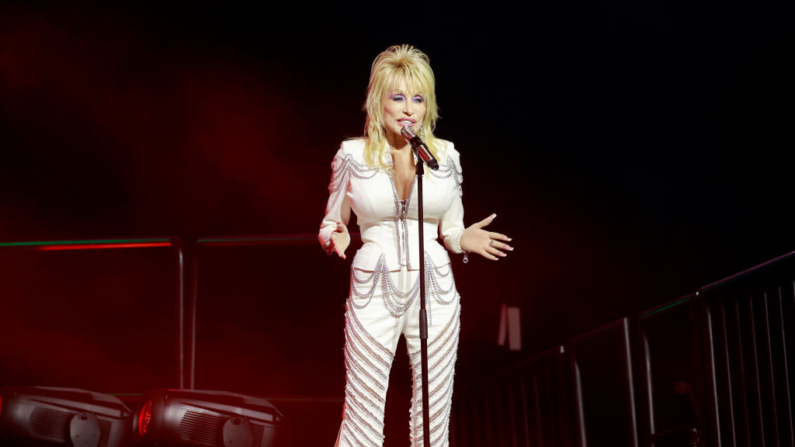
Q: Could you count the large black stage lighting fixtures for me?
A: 2